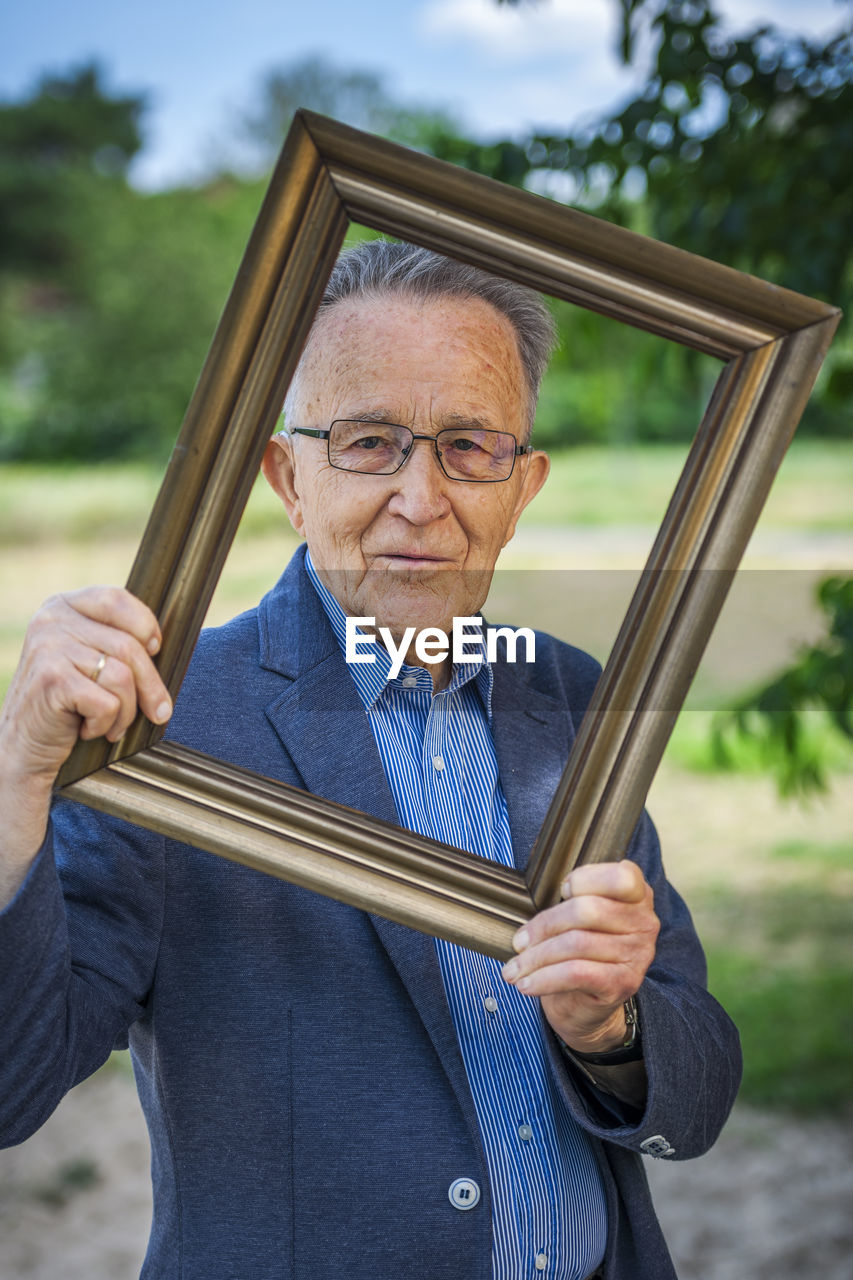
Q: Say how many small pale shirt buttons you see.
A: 5